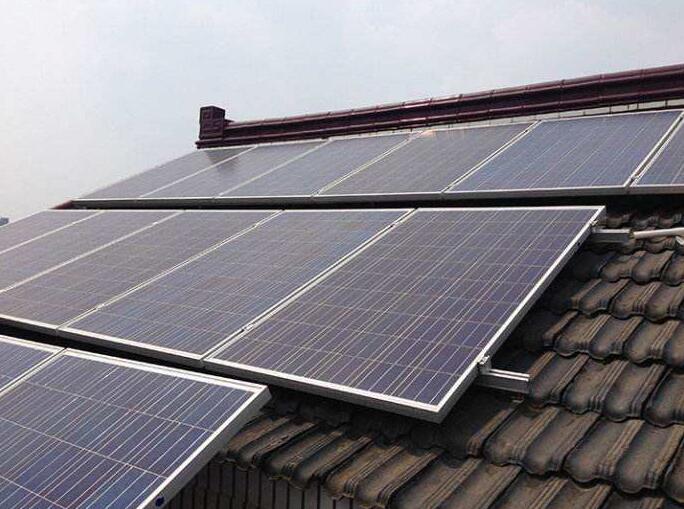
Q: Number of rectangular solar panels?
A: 13